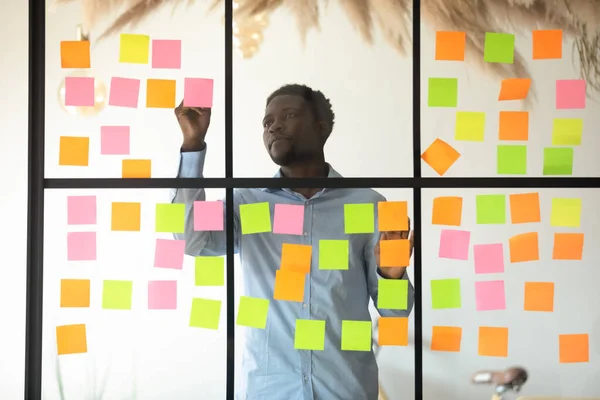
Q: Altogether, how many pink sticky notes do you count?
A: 15